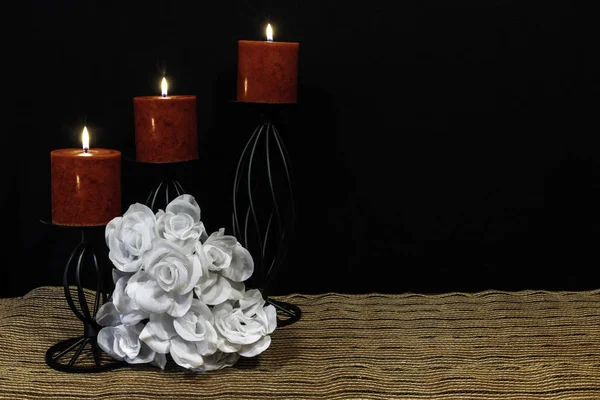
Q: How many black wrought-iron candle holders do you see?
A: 3